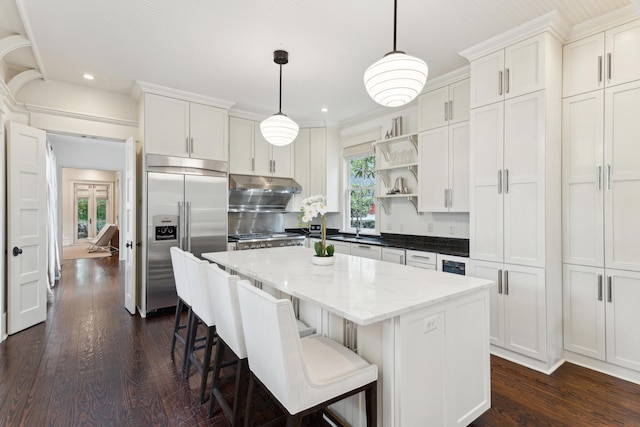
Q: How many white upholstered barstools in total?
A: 4